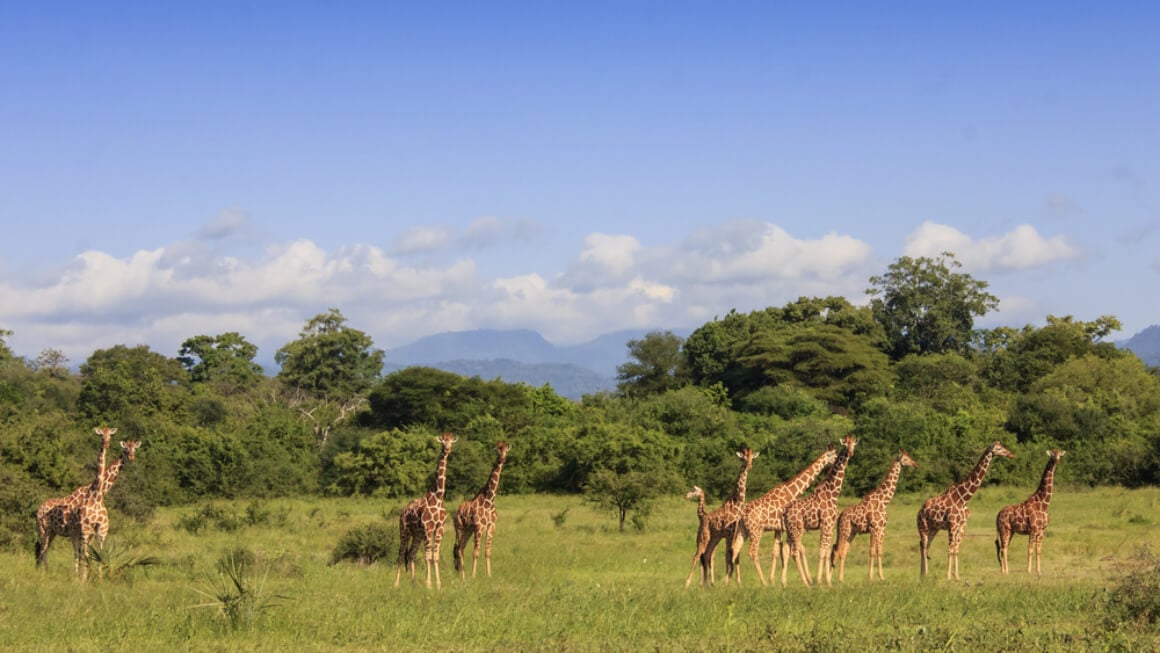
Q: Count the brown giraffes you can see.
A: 11